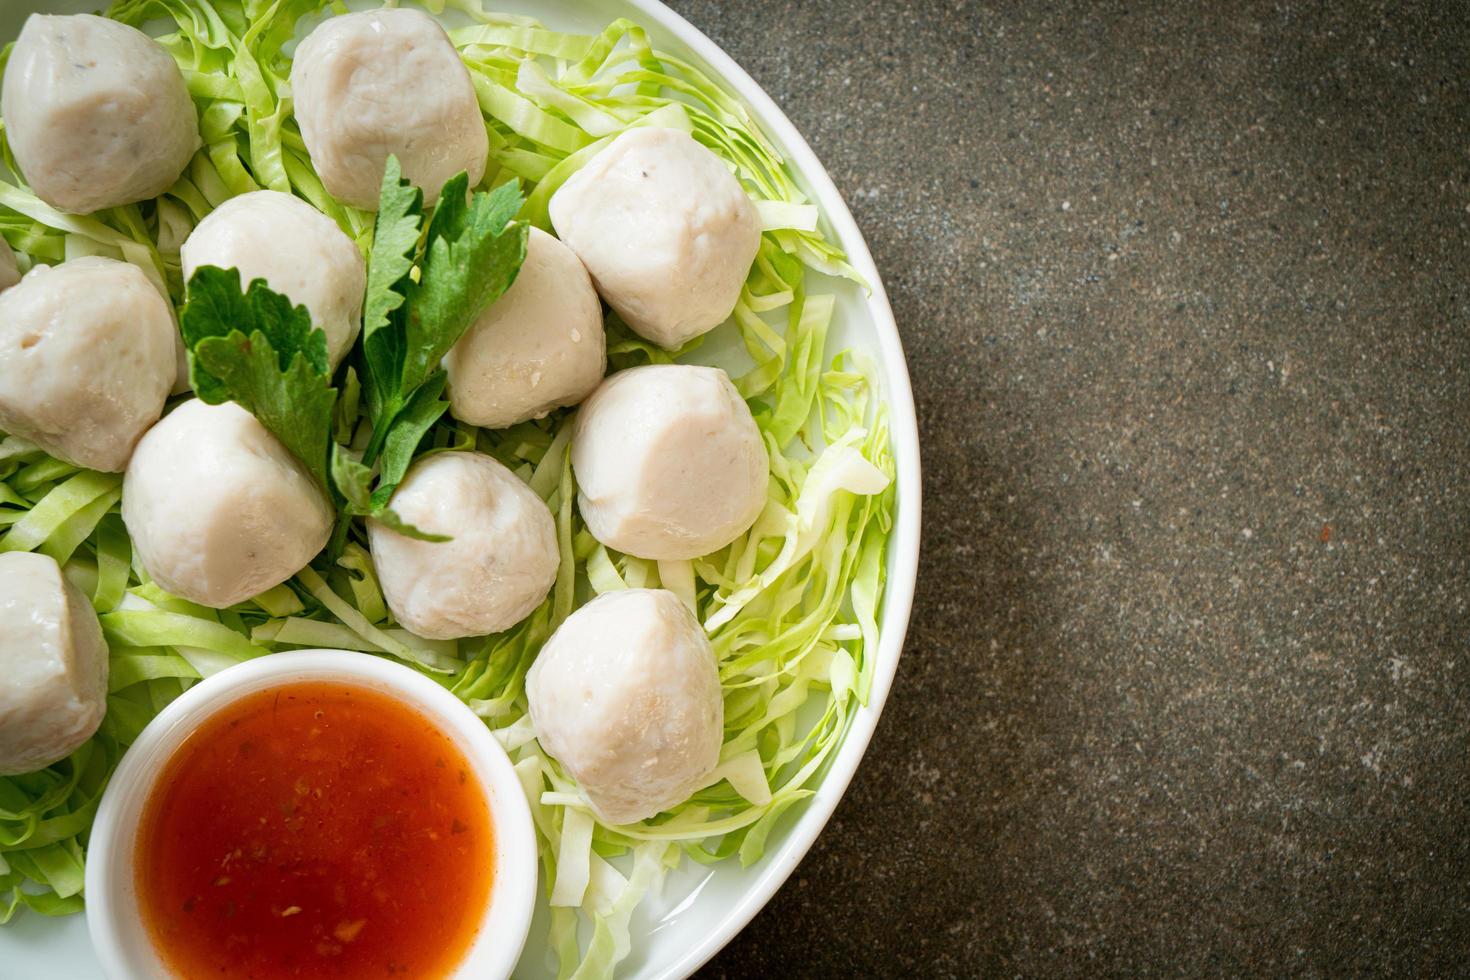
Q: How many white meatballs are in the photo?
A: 12